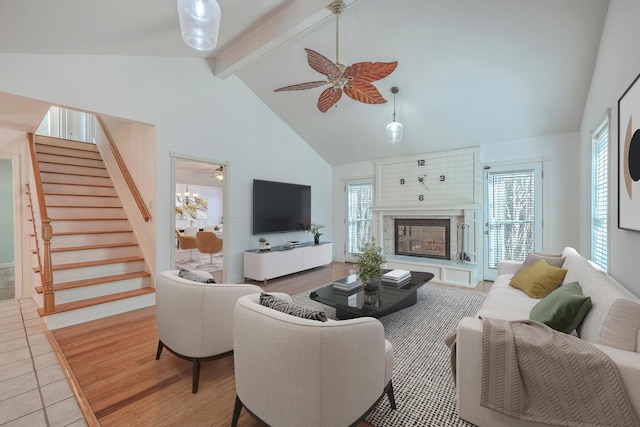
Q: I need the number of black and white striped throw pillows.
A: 2